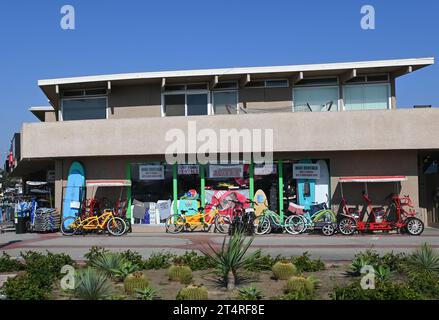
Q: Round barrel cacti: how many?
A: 5